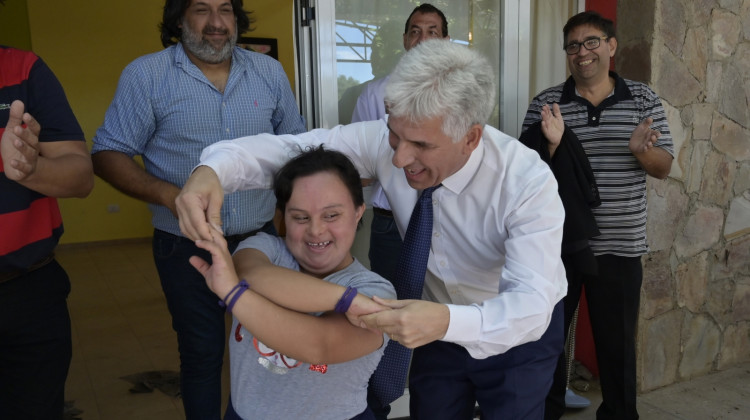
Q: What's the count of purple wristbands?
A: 2